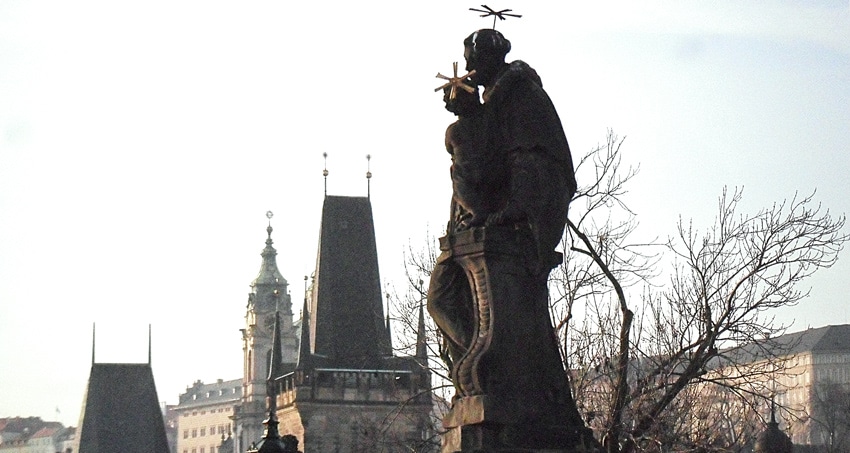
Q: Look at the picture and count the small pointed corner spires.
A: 4